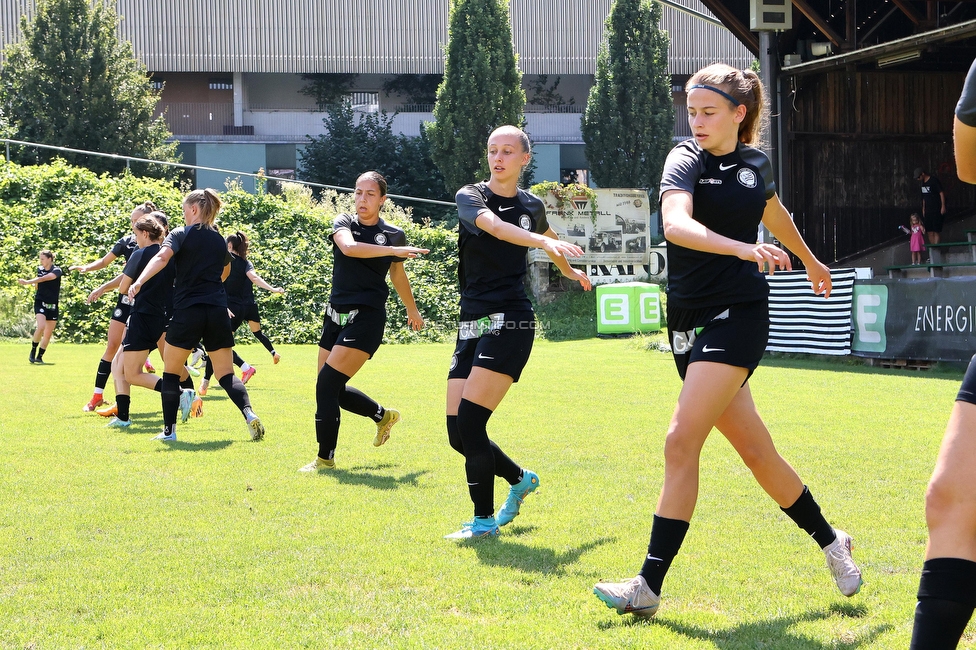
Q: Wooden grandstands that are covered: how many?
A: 1